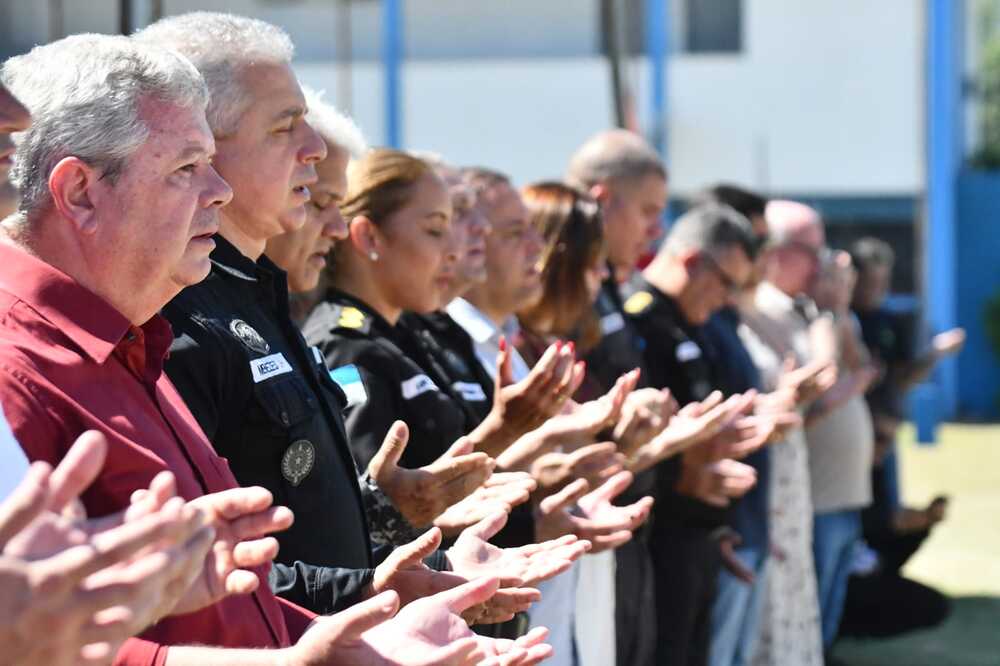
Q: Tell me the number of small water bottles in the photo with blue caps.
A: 0